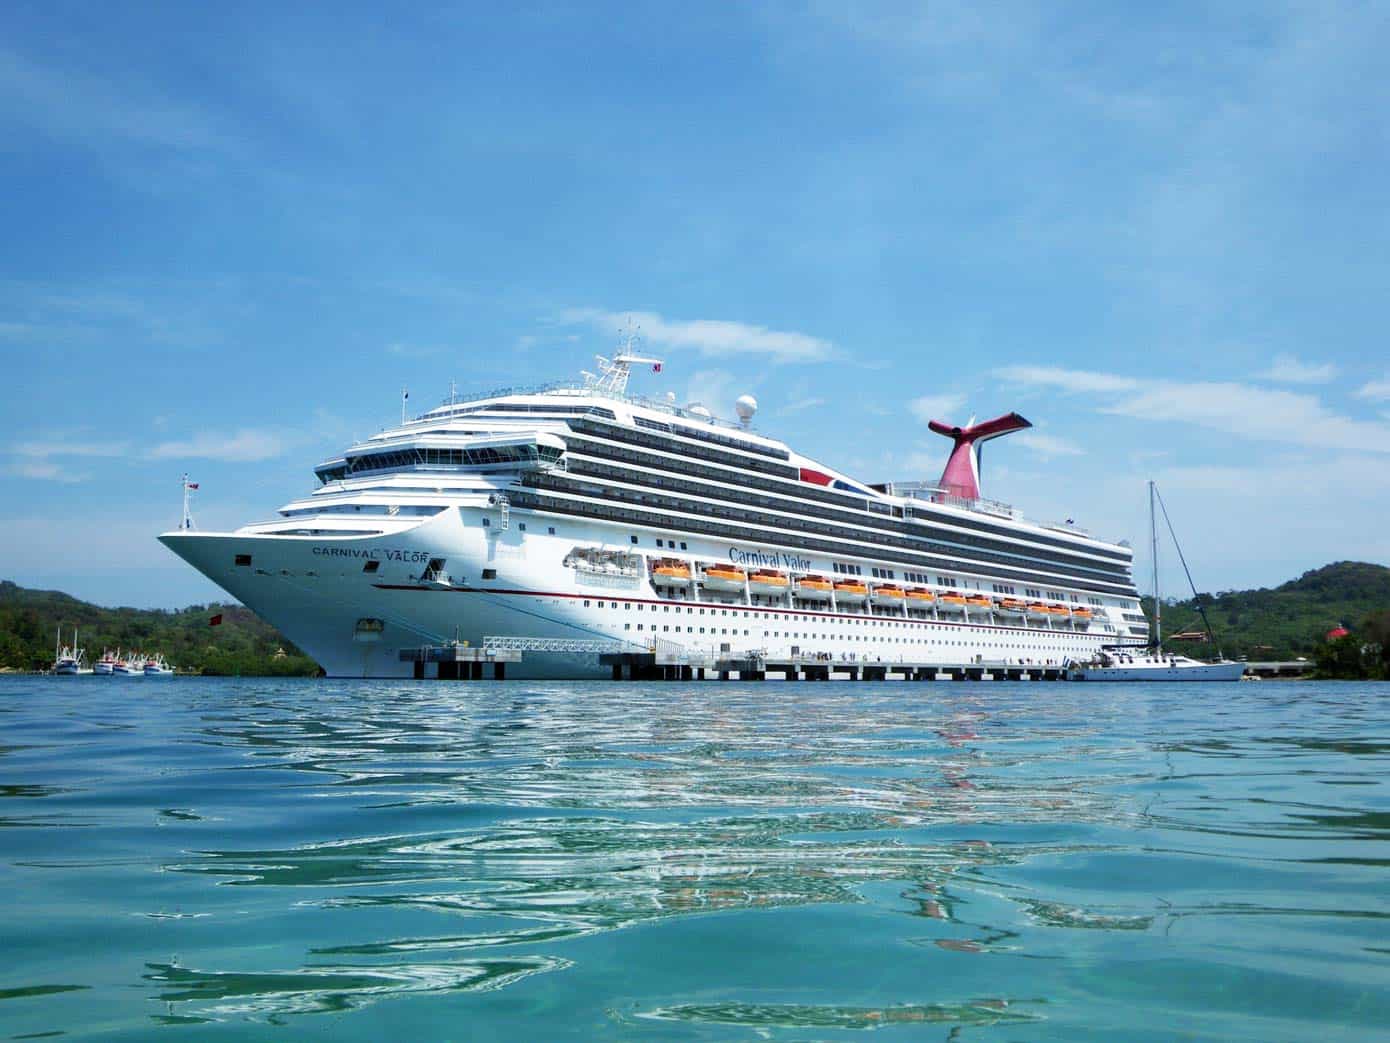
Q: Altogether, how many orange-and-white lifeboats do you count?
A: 13